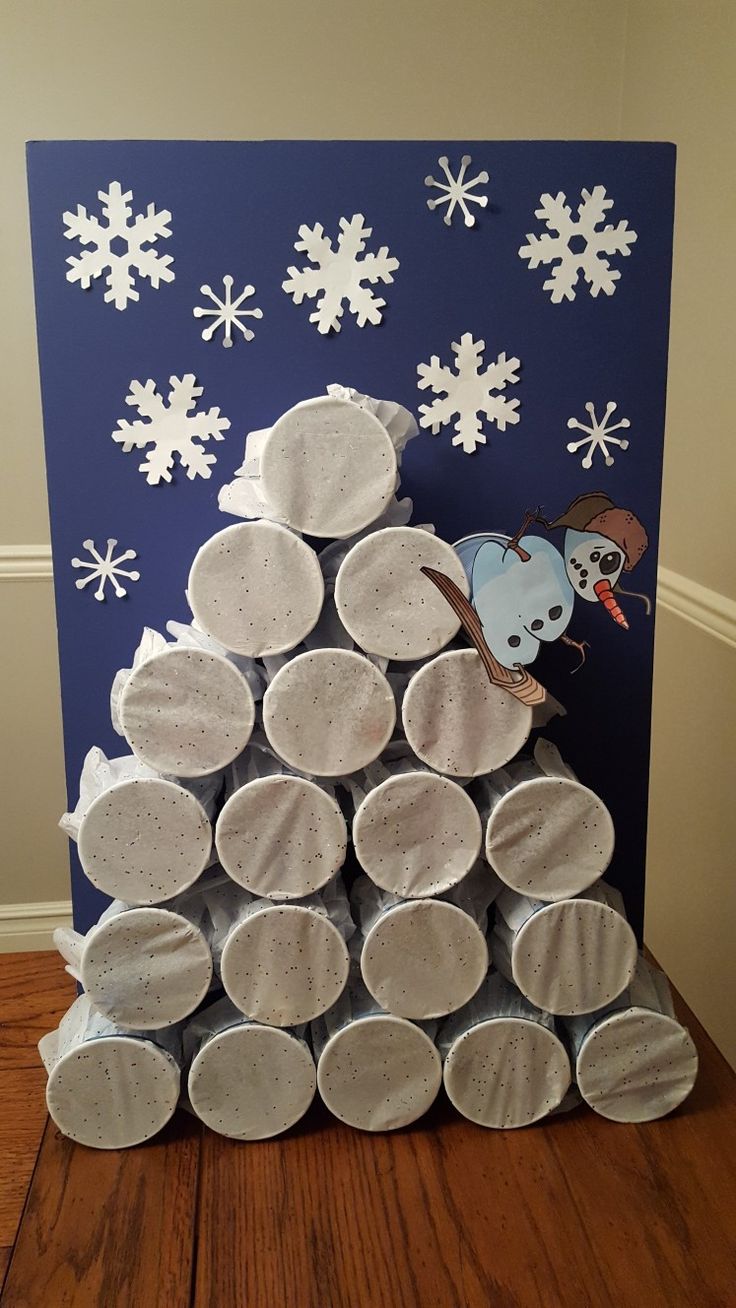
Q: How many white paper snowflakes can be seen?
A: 9